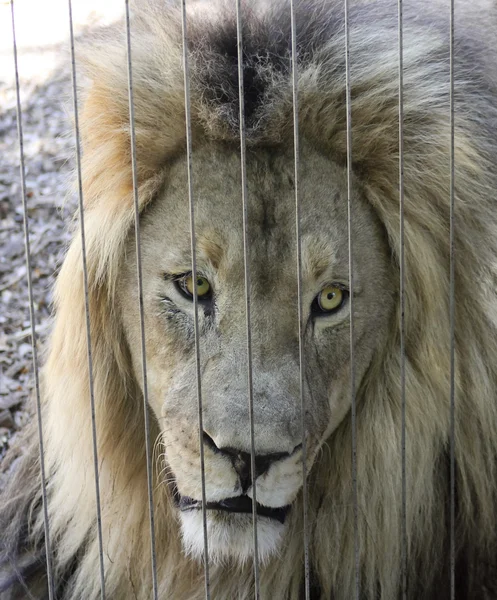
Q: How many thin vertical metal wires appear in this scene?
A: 9